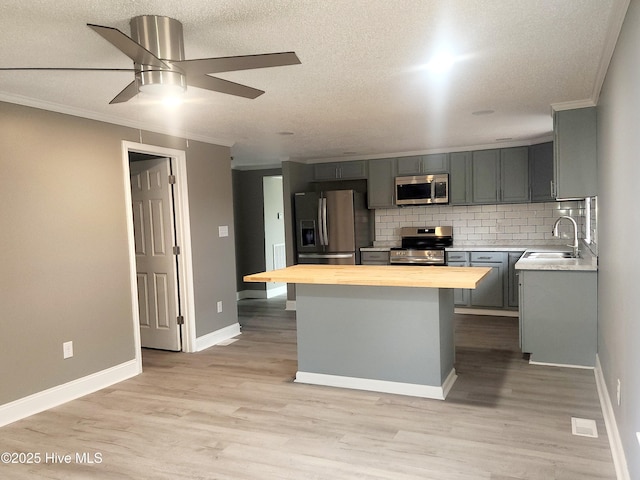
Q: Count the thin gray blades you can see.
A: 5